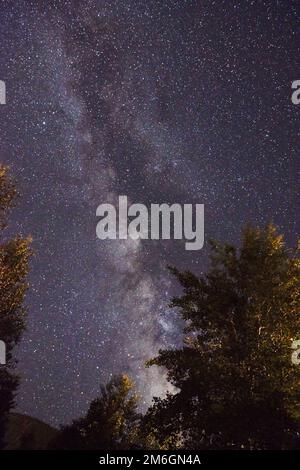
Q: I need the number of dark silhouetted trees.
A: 3